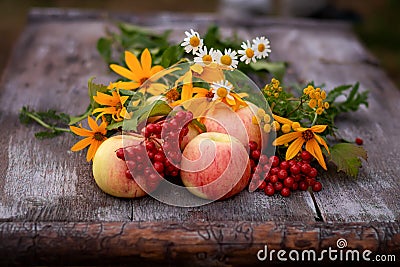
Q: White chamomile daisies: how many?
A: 6